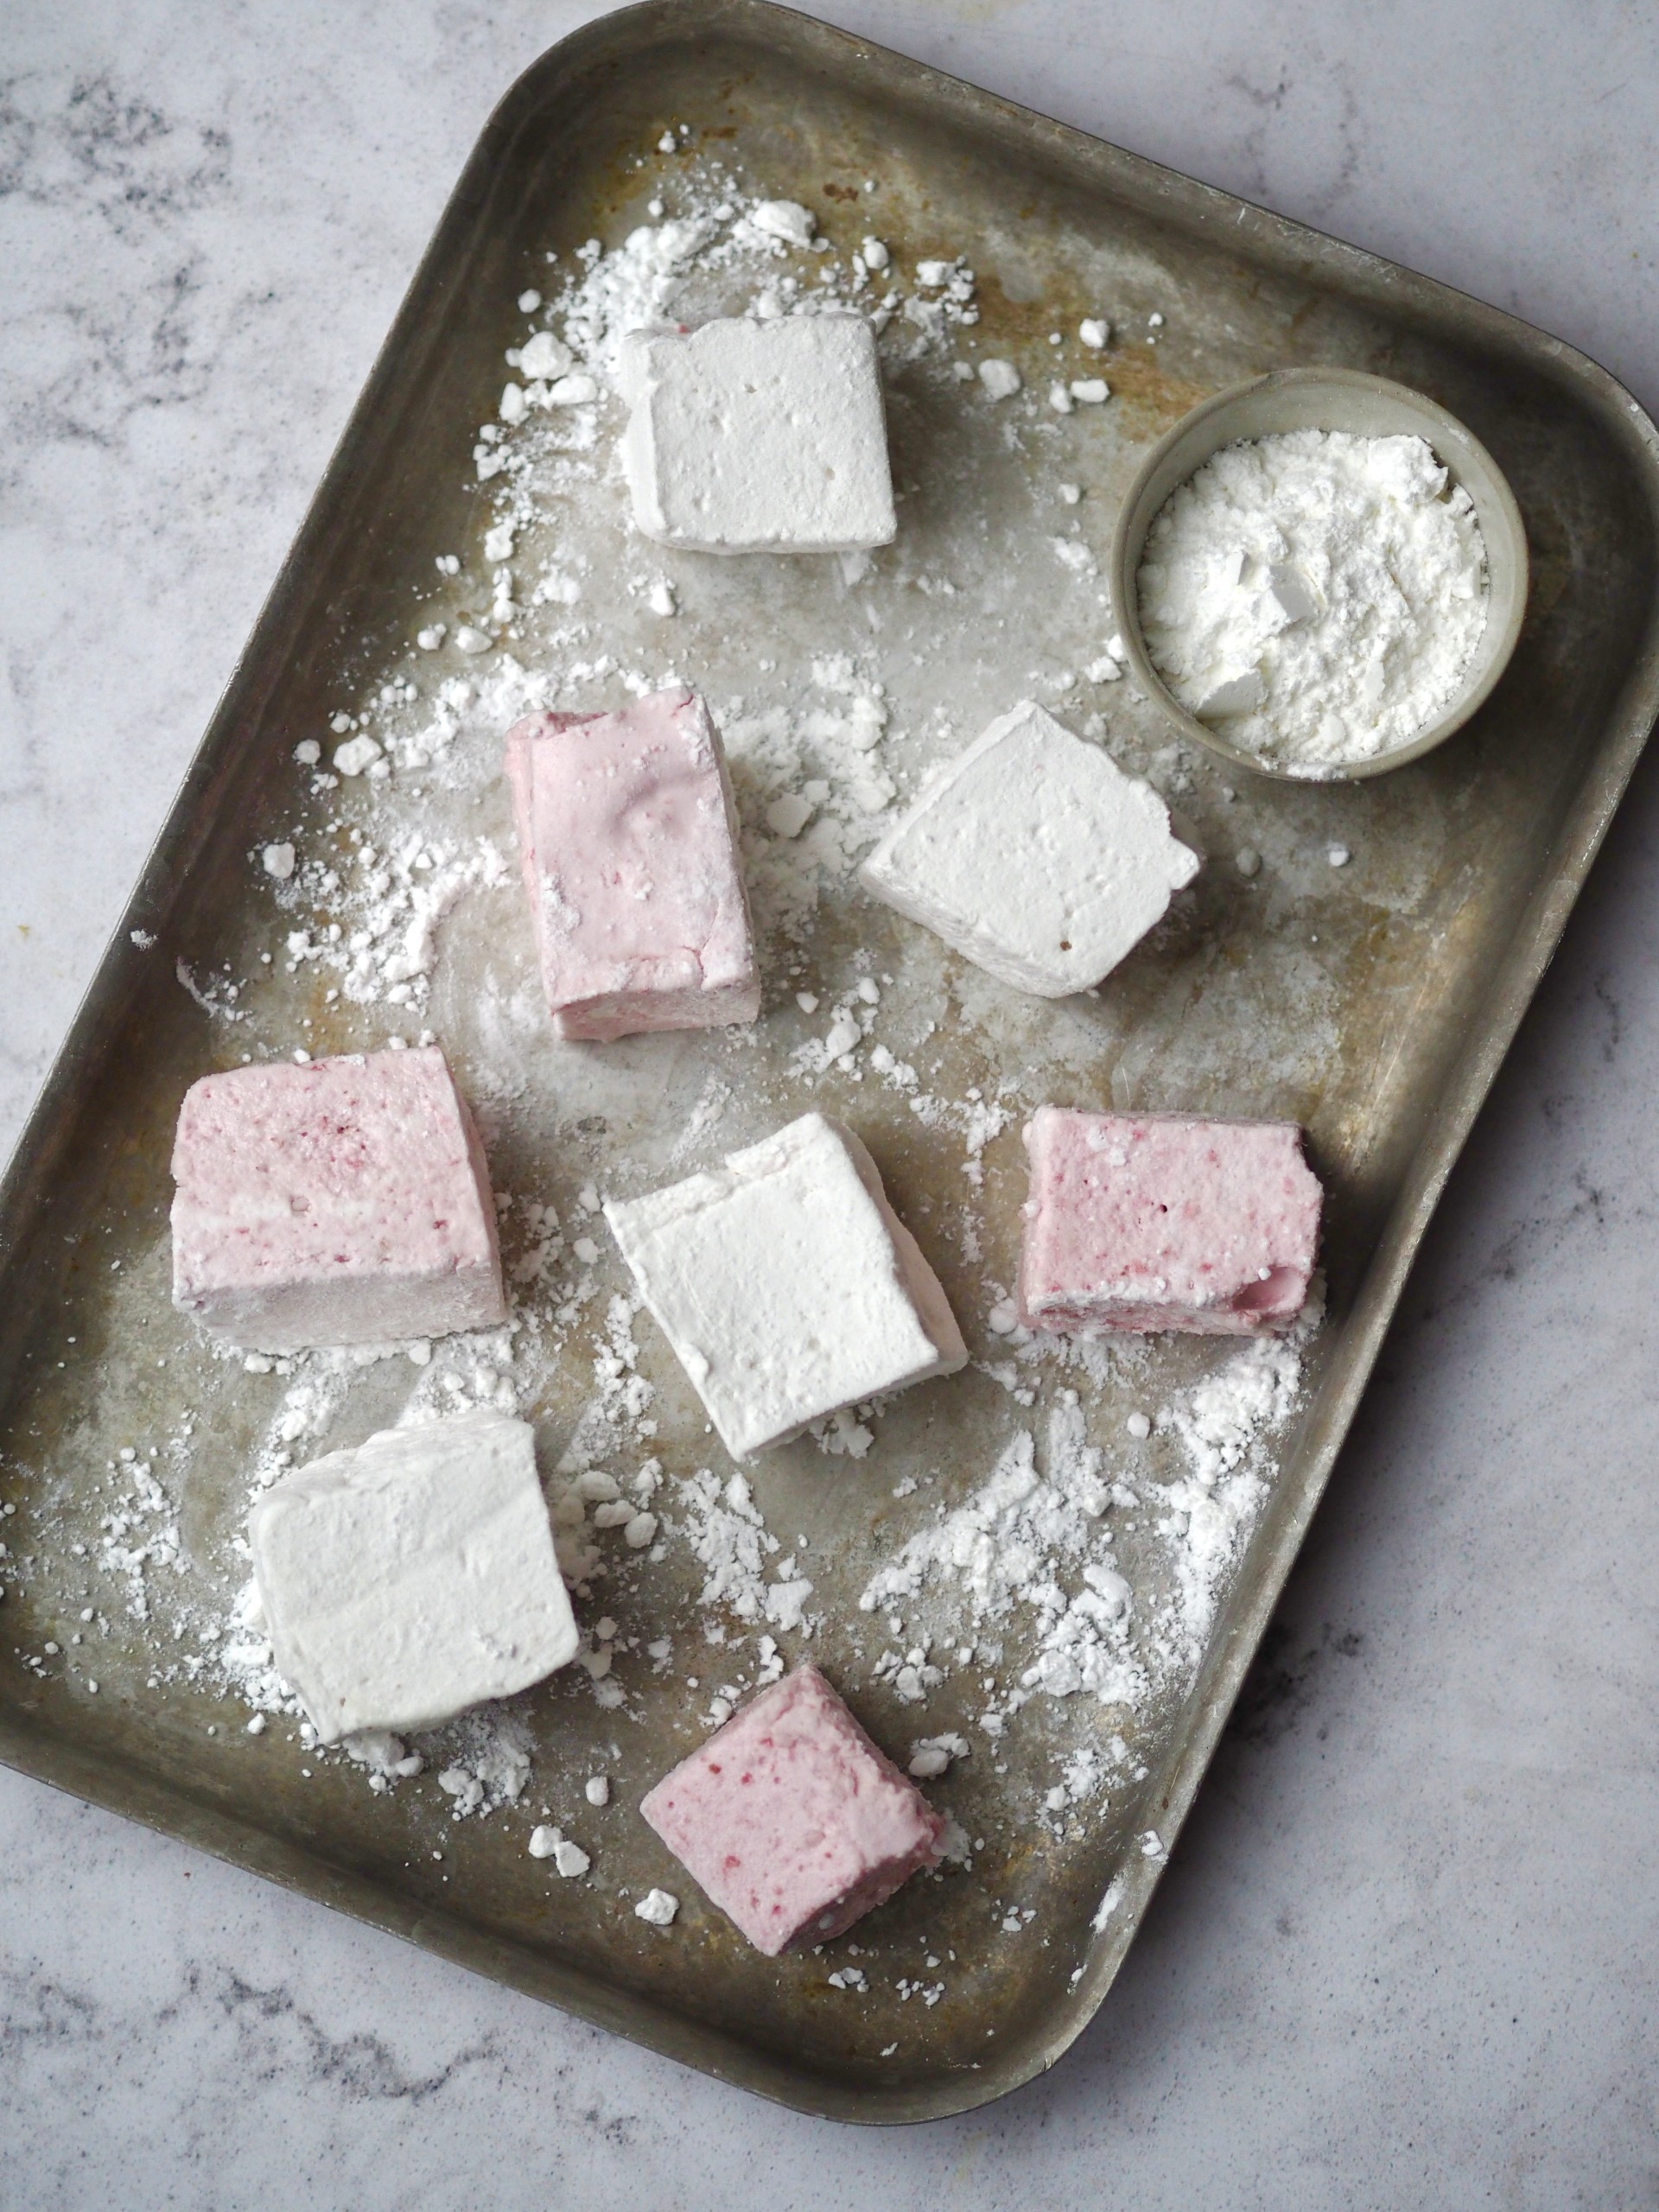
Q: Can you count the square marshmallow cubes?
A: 8